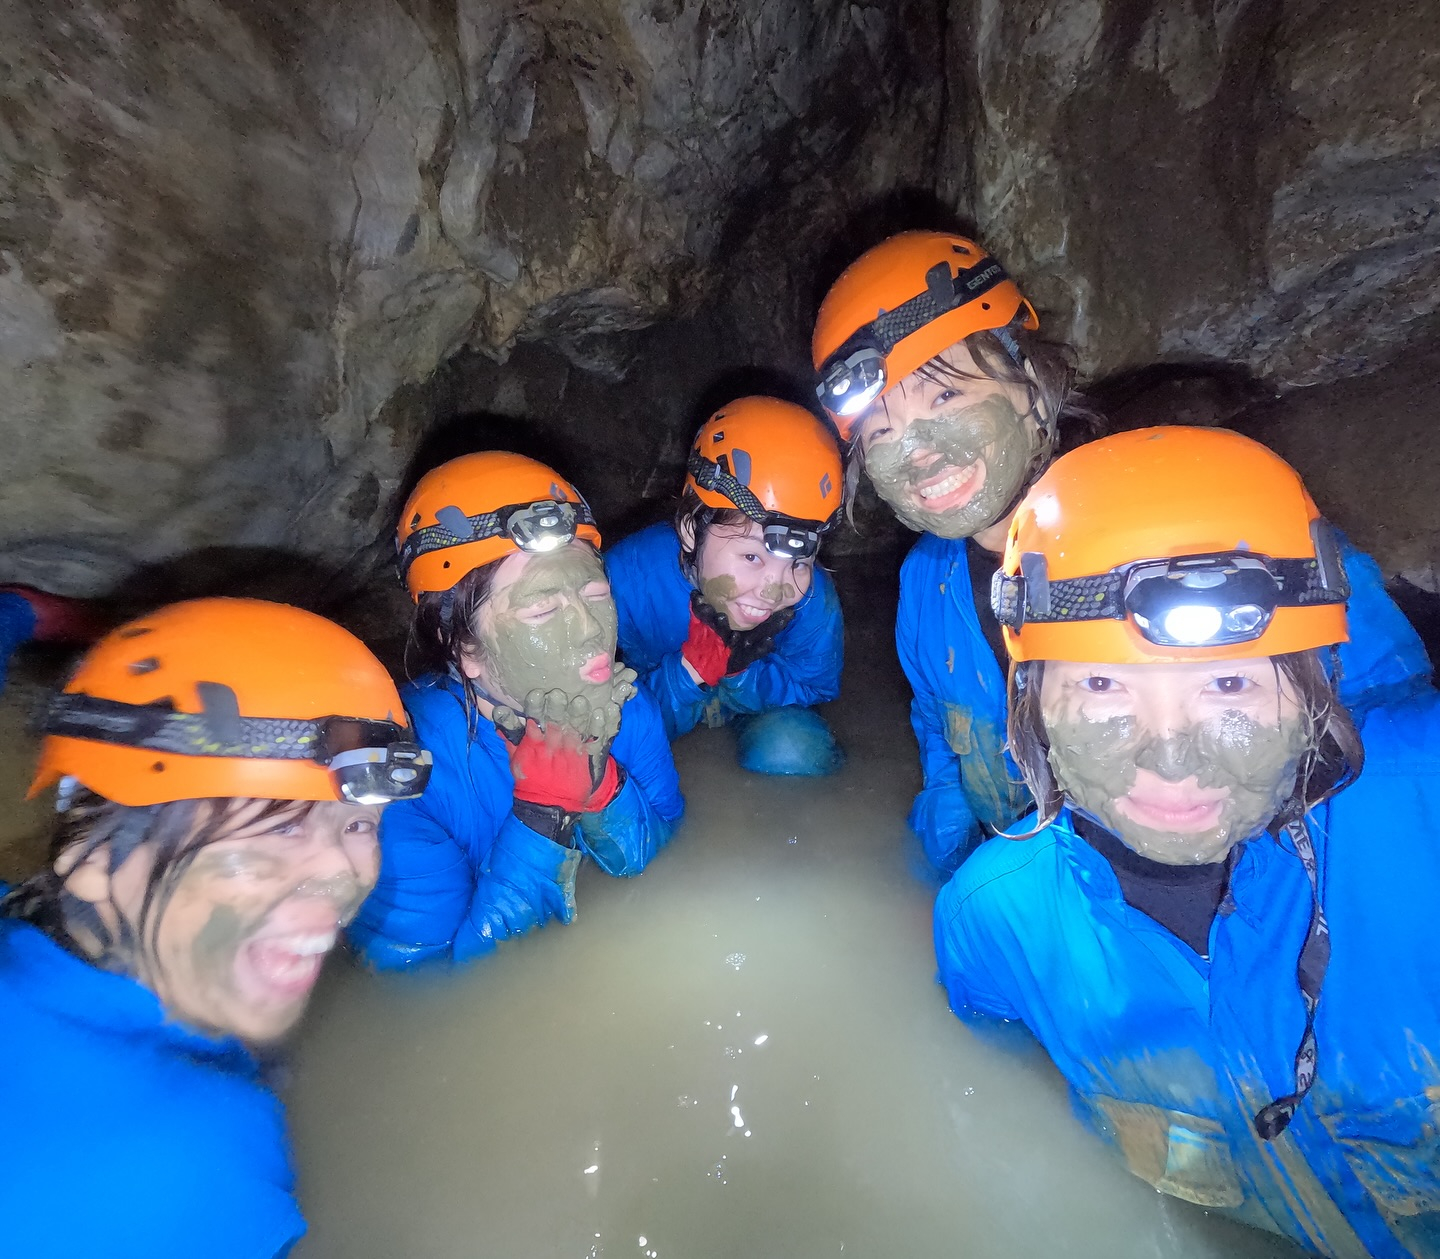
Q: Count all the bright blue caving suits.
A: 5